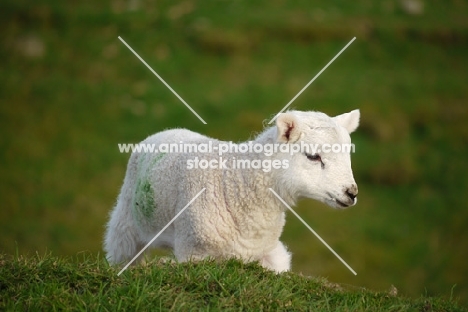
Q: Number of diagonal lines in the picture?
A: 4